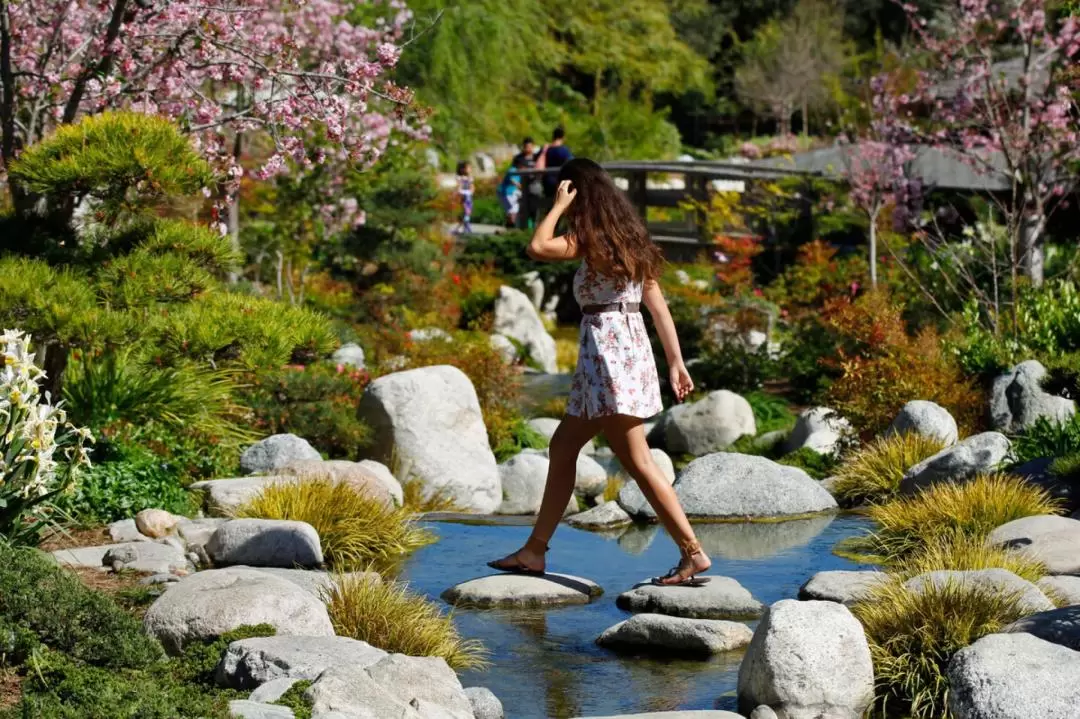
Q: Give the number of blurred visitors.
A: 4